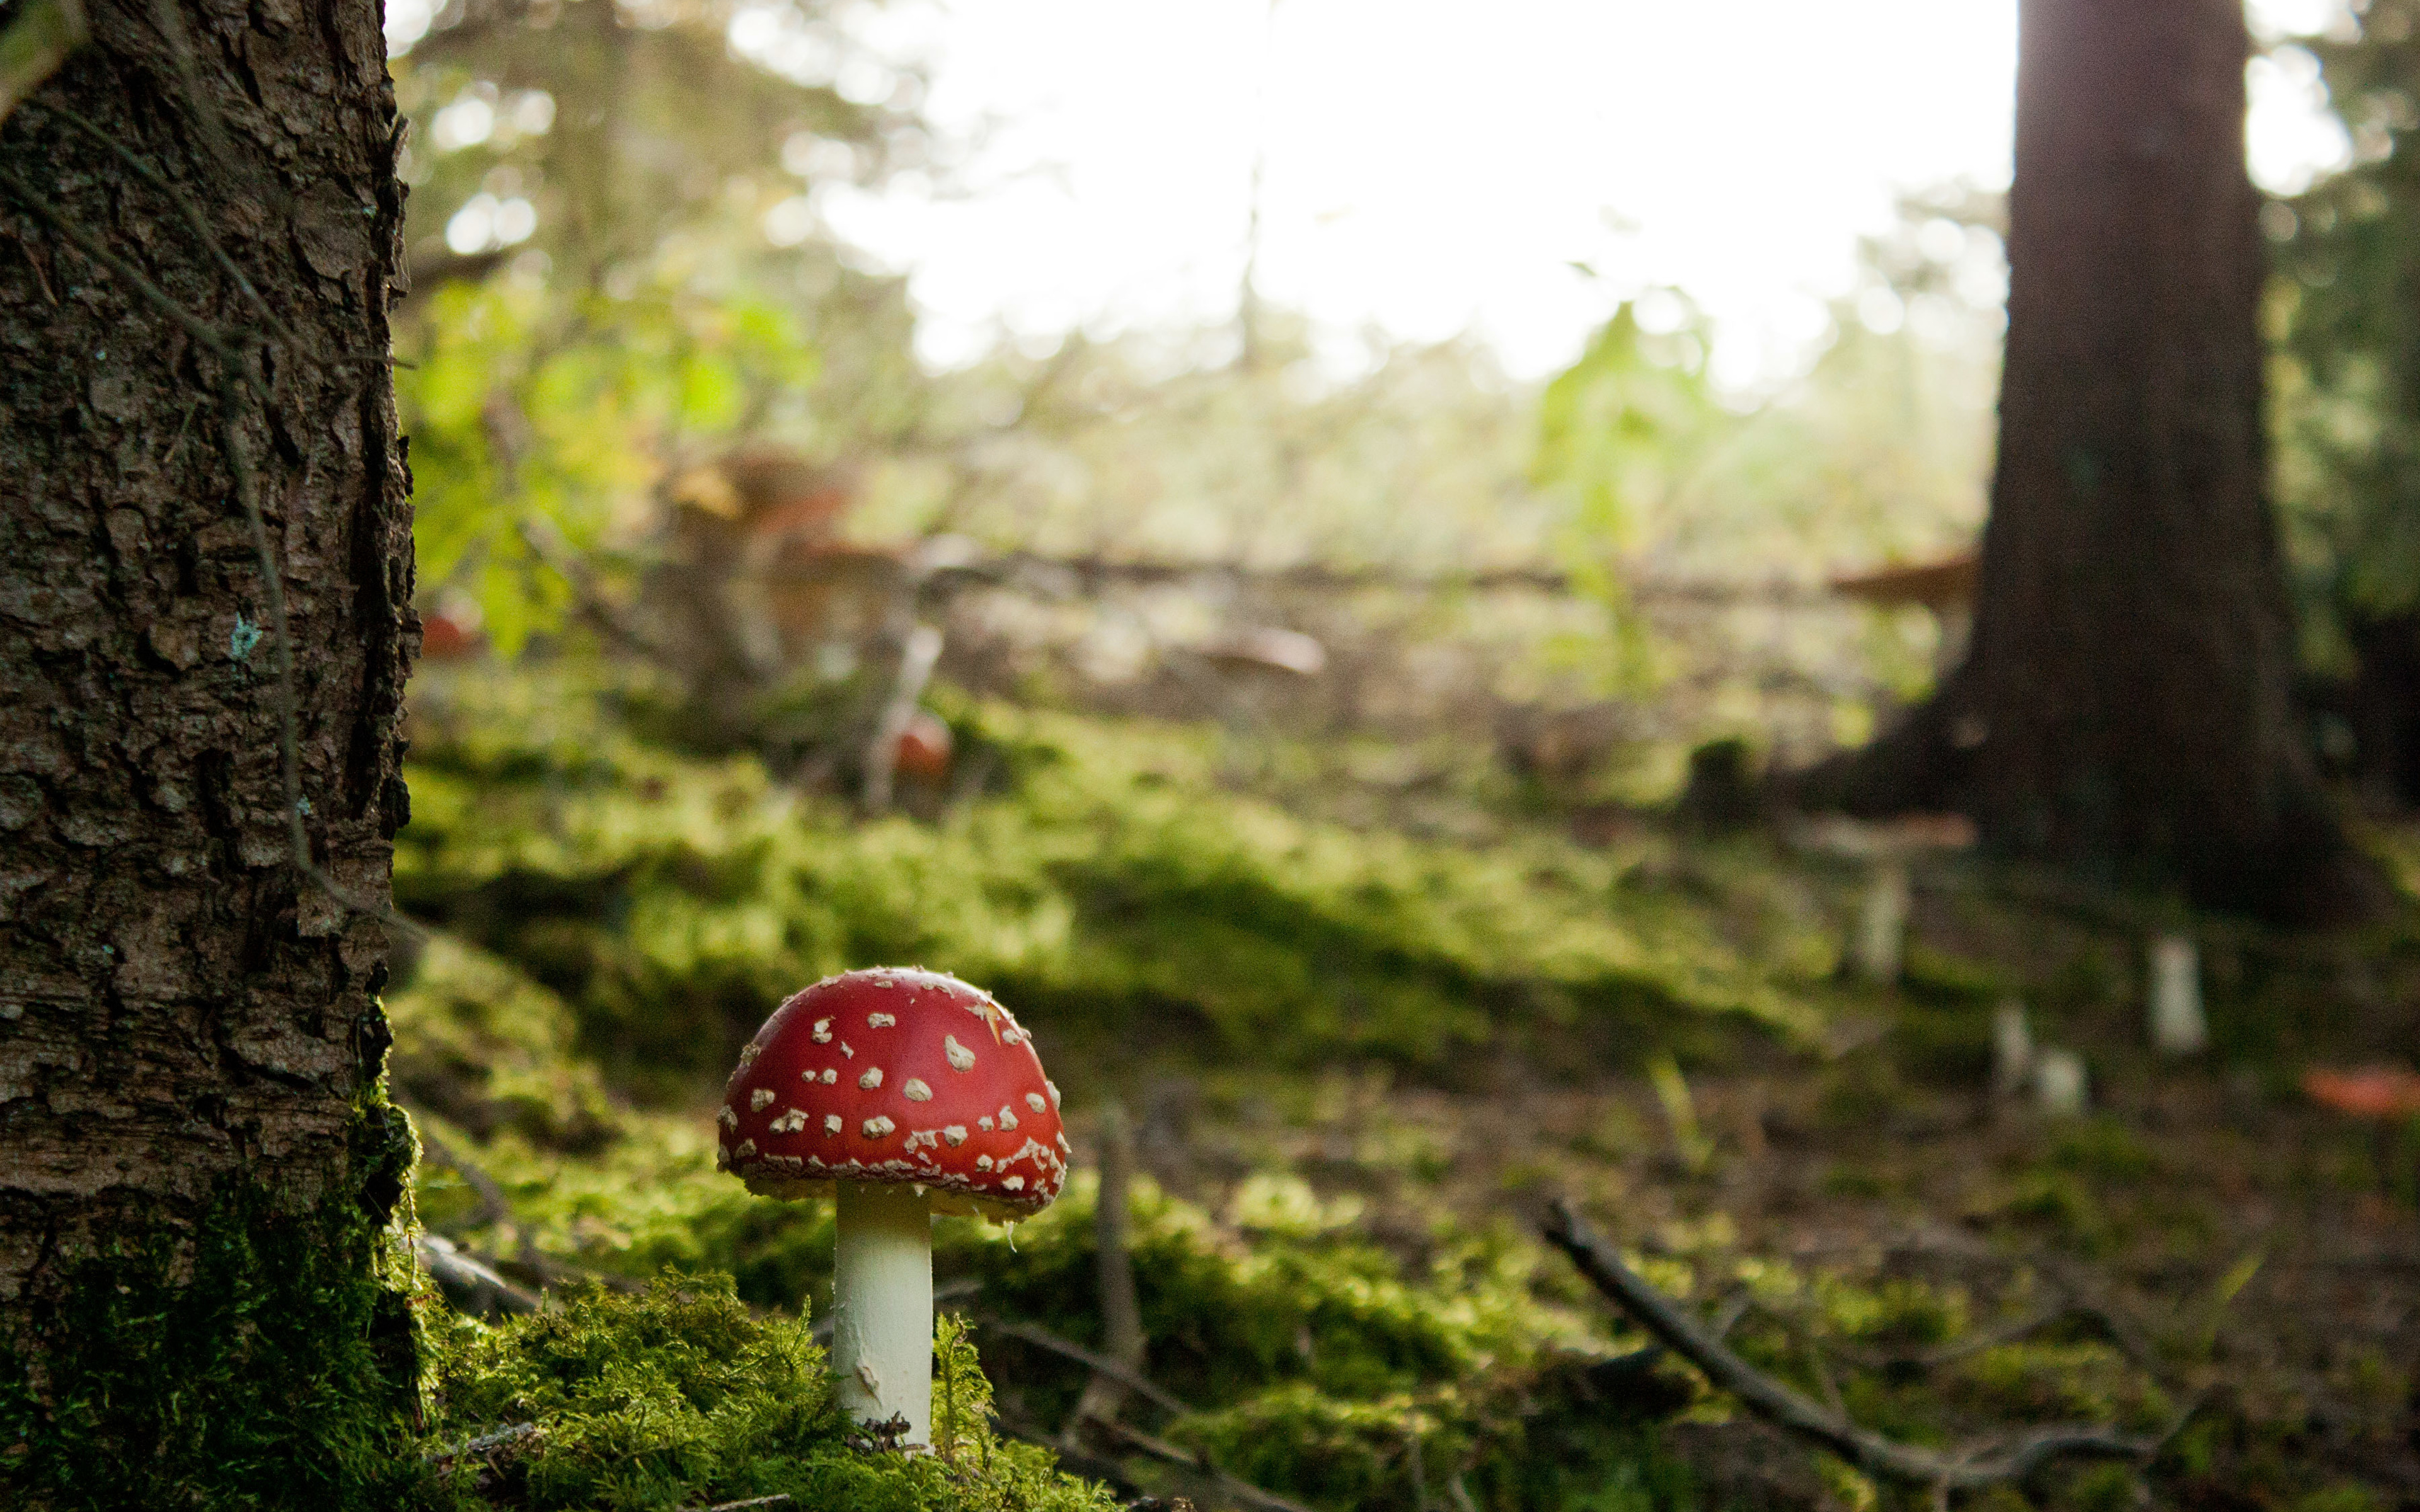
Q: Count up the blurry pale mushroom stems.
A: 4